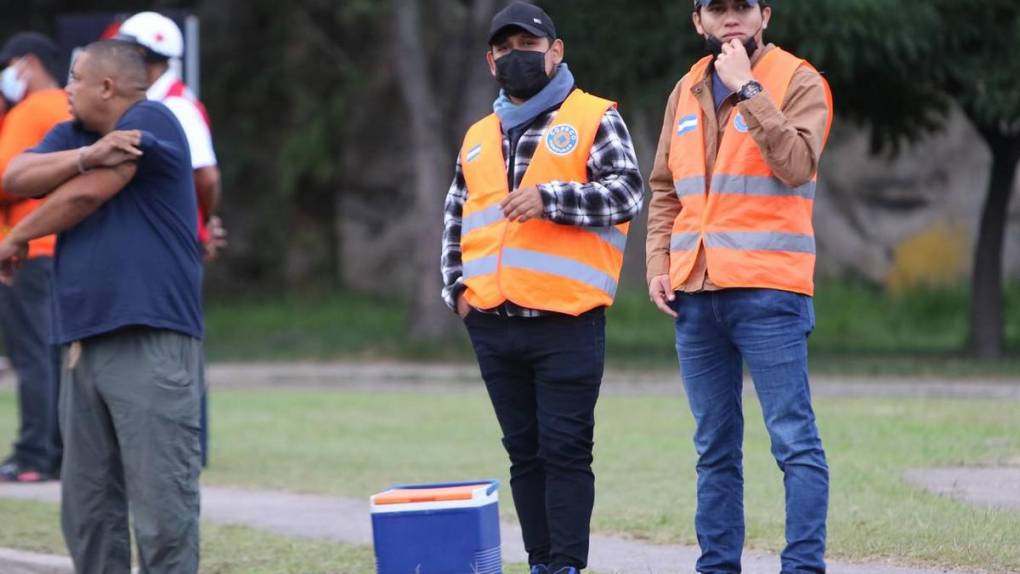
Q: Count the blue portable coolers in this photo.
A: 1